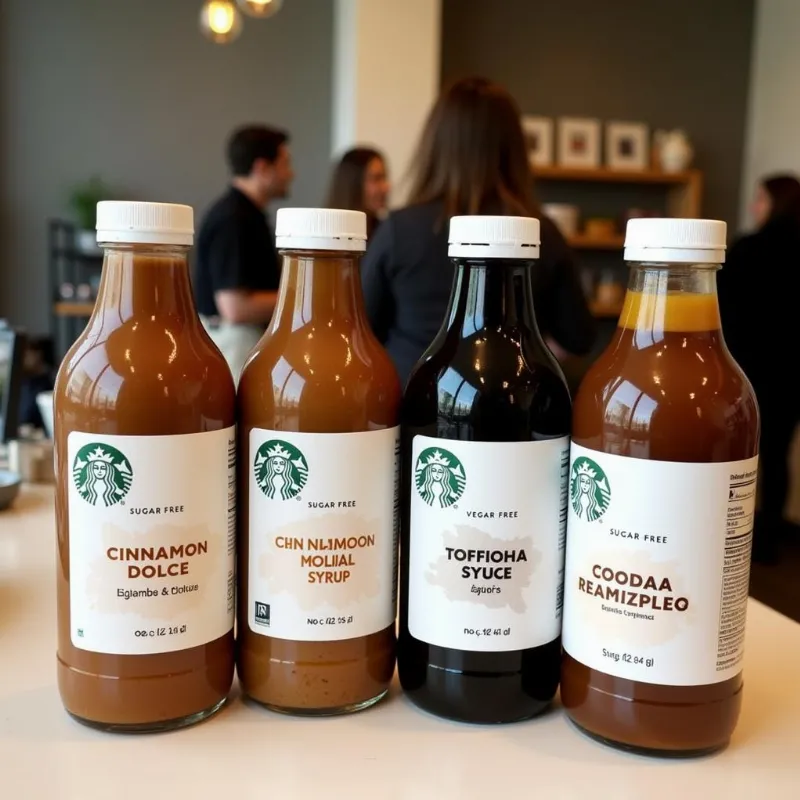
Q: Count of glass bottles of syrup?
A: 4